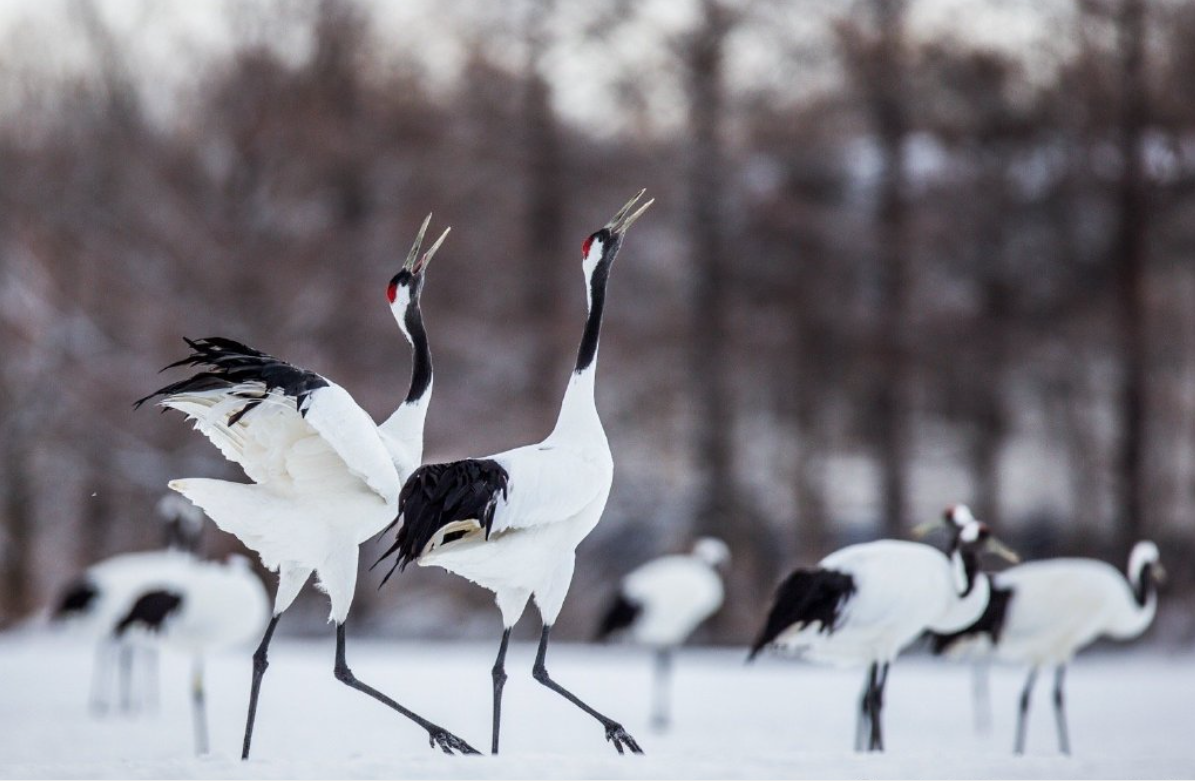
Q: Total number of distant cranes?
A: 6